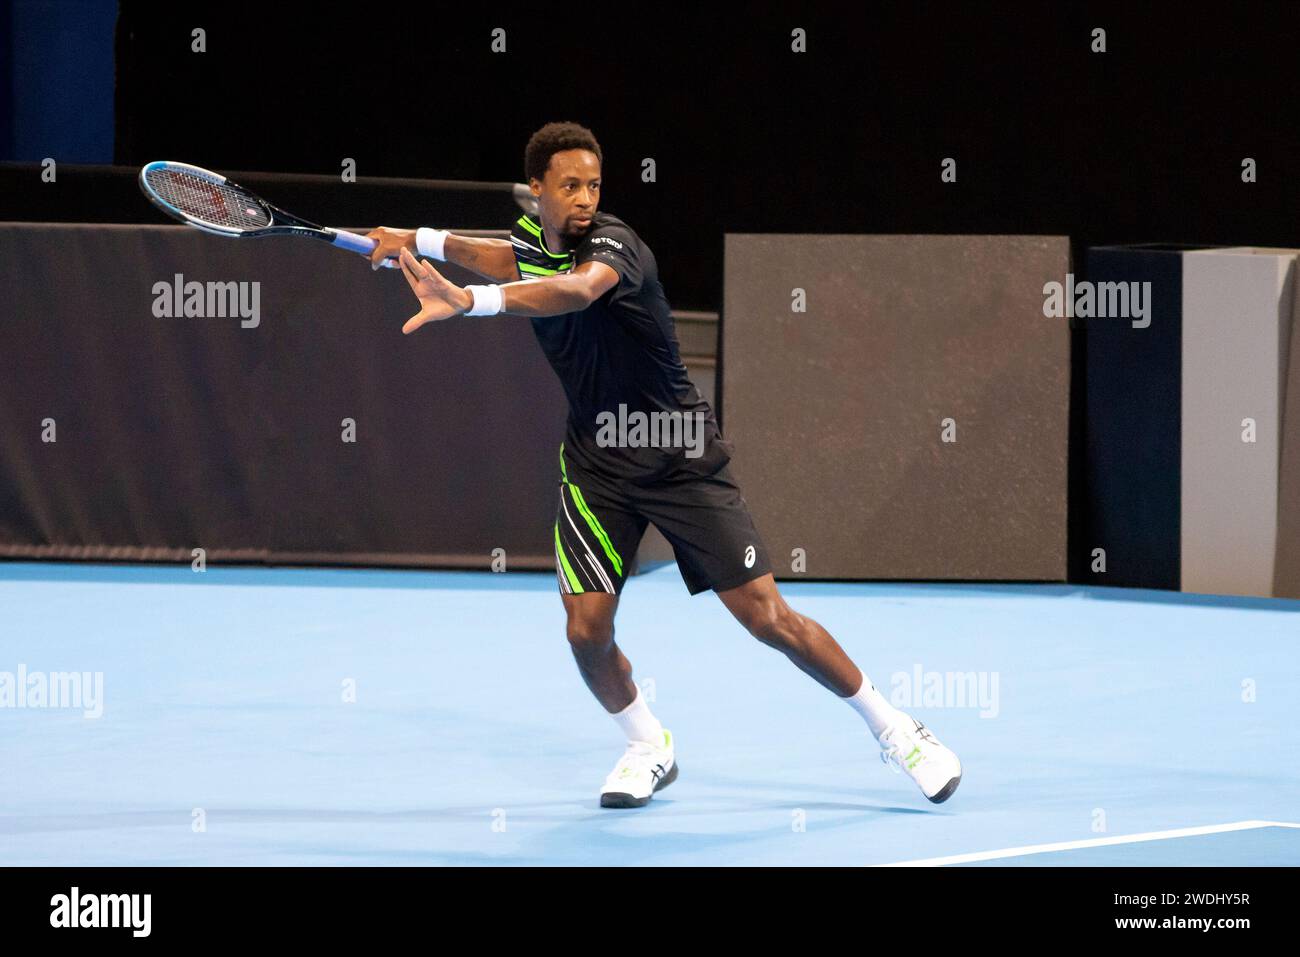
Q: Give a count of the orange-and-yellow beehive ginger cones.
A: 0